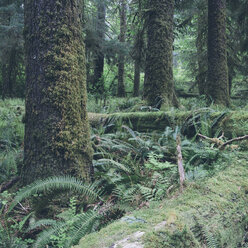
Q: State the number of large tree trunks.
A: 3